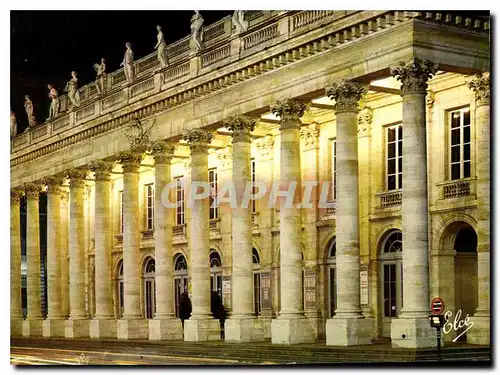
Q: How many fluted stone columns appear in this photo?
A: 13